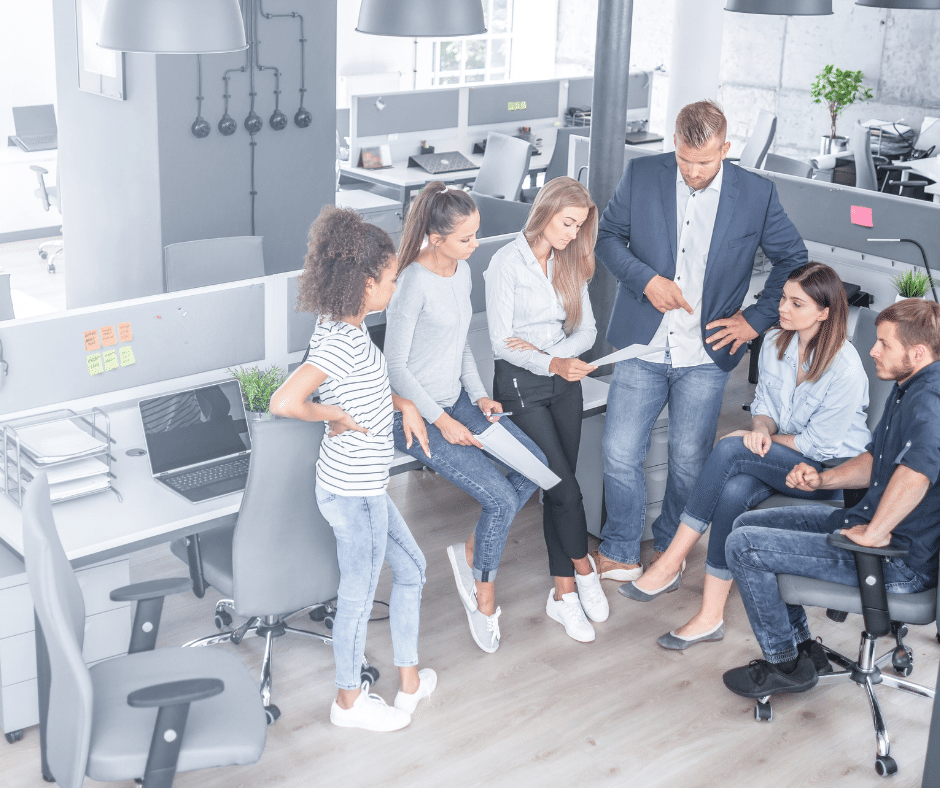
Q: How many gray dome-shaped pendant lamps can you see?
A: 4